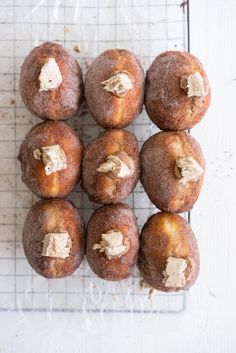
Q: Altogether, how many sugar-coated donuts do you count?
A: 9